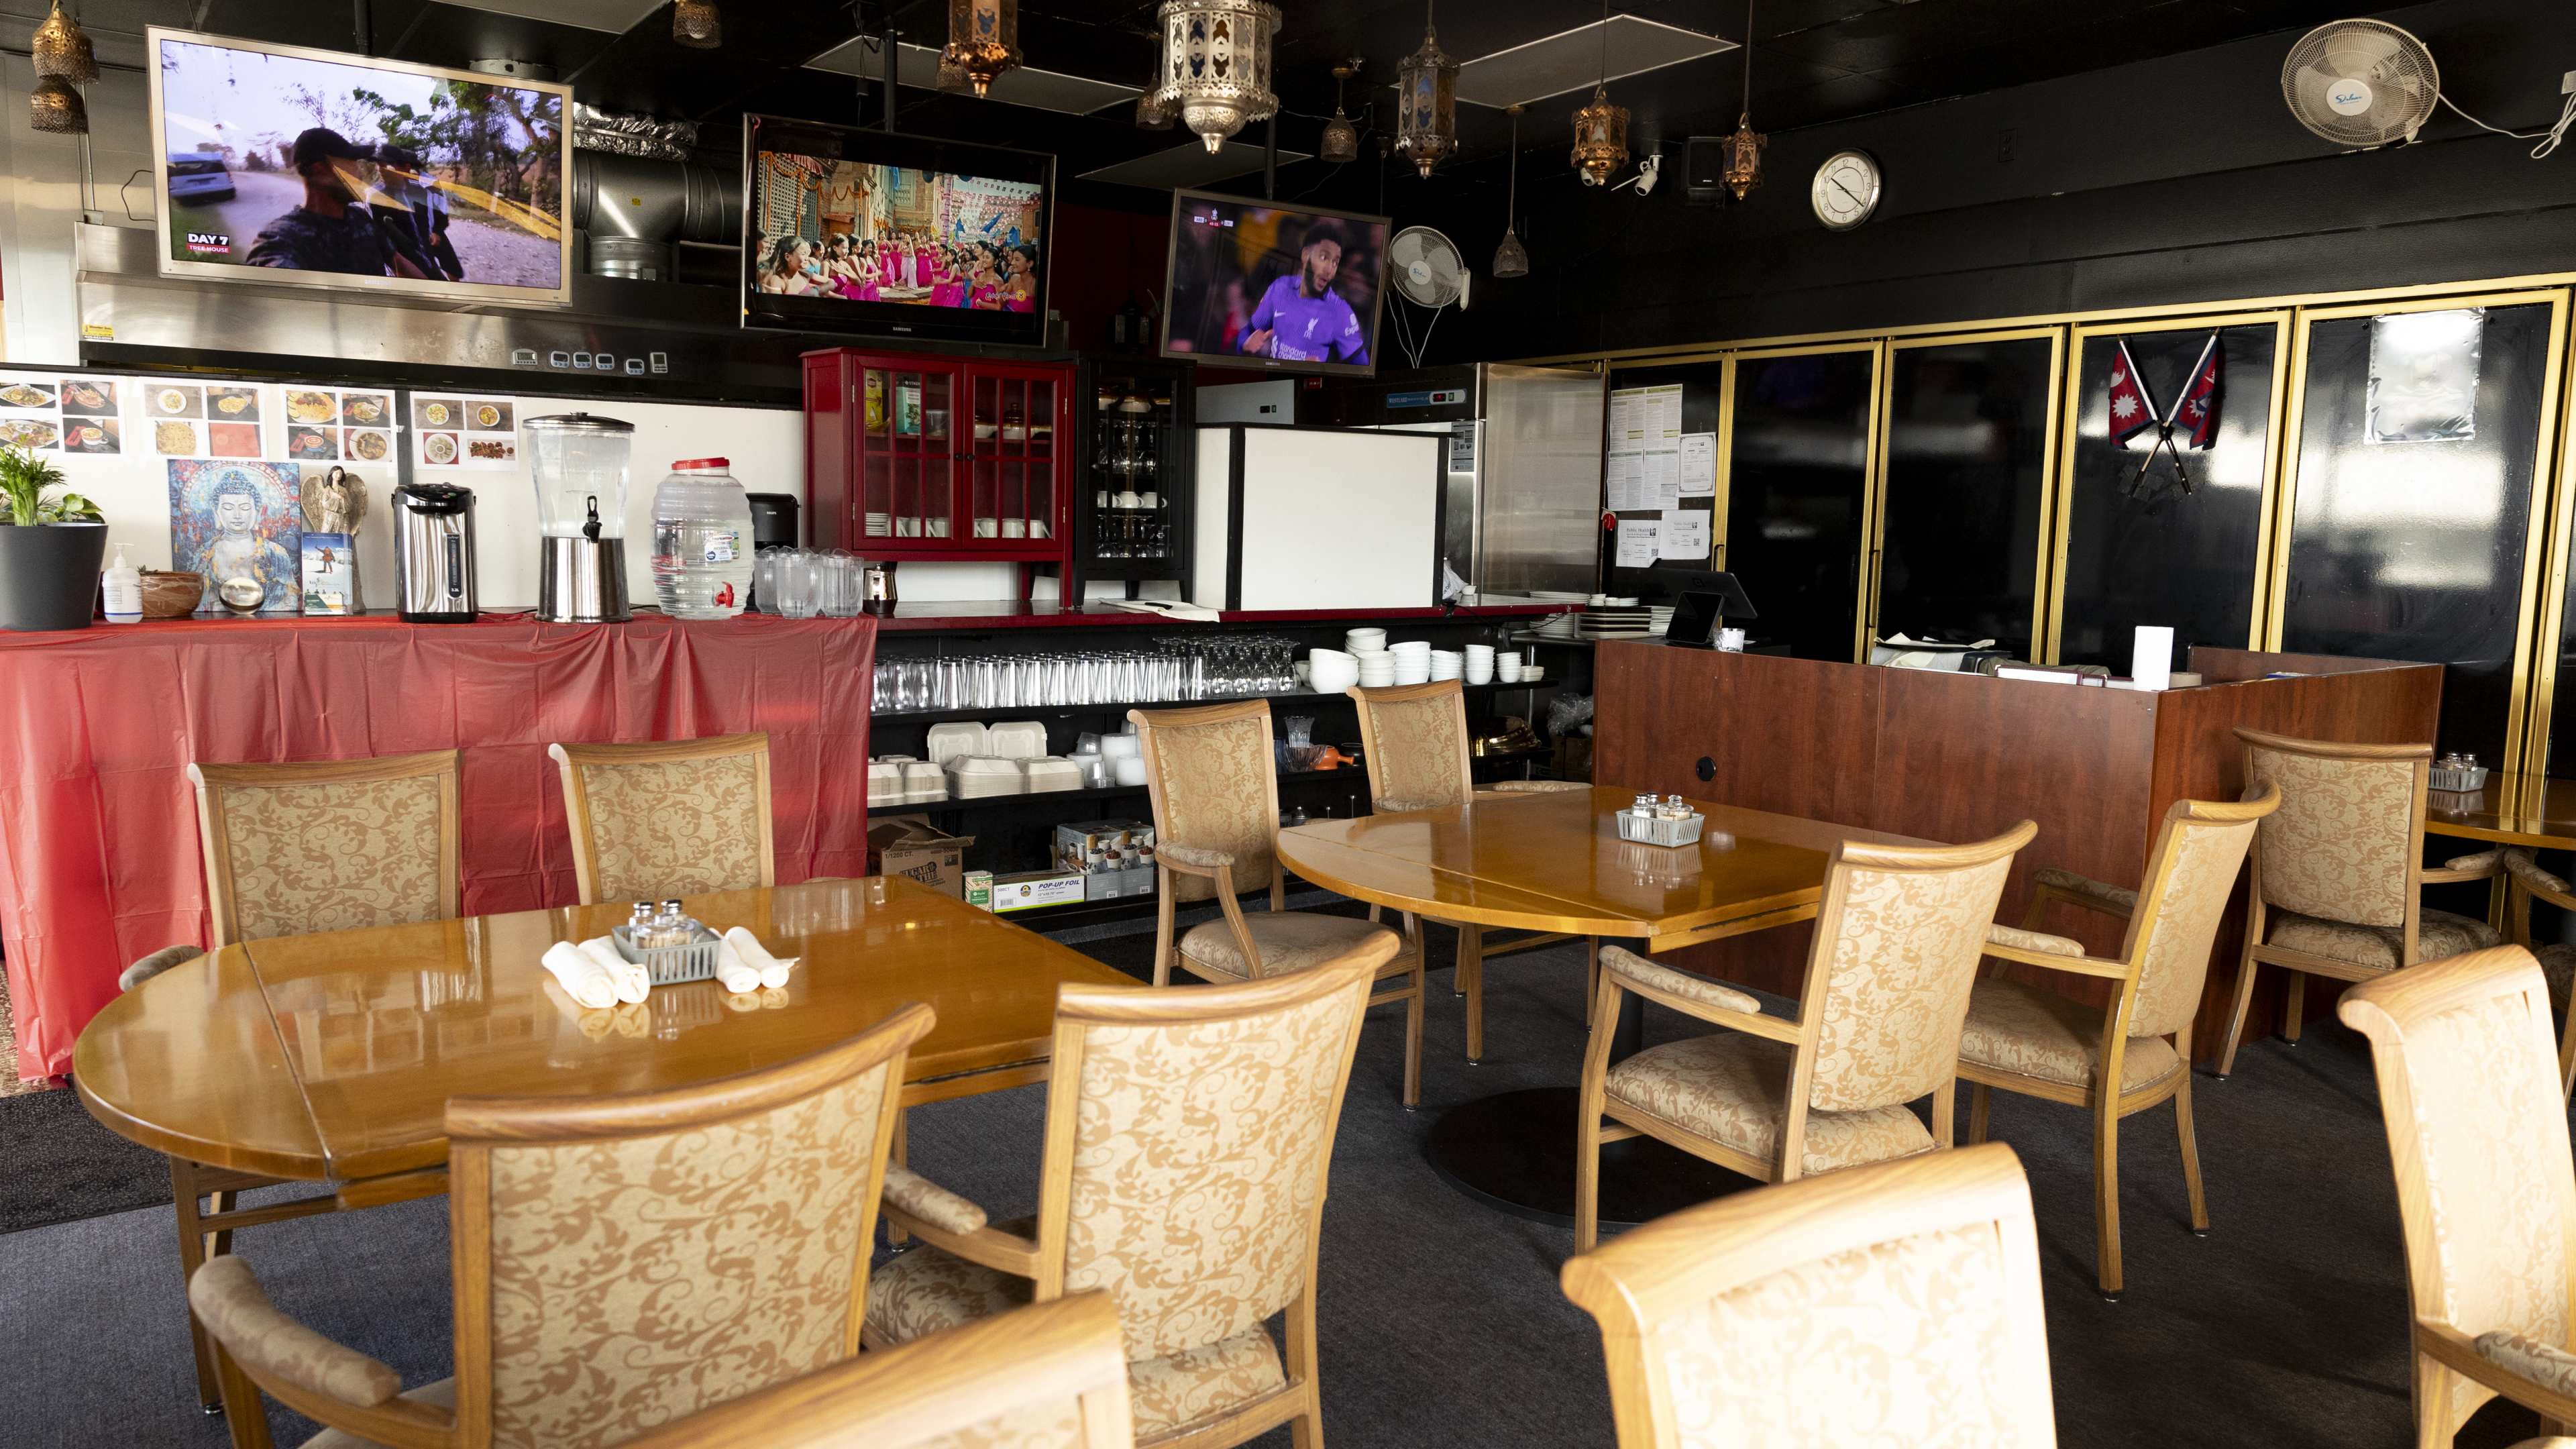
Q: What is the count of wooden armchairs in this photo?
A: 13